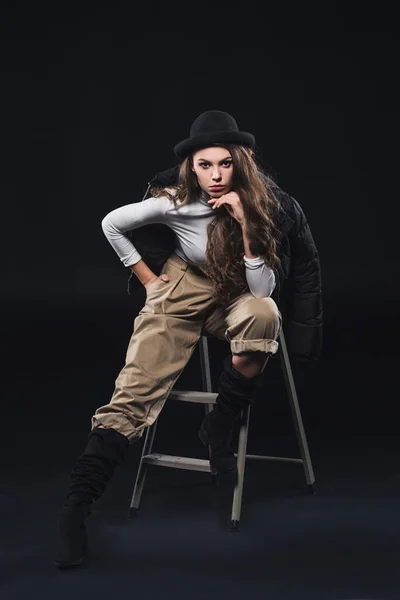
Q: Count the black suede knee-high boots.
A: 2